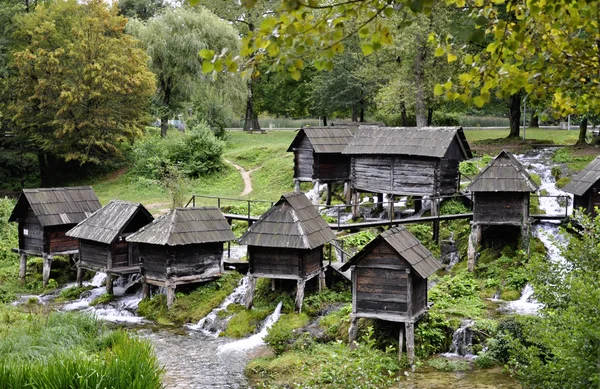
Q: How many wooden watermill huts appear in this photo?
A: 9